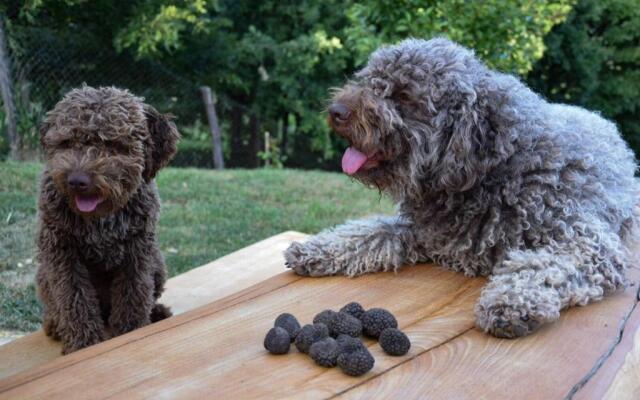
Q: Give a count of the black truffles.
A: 11